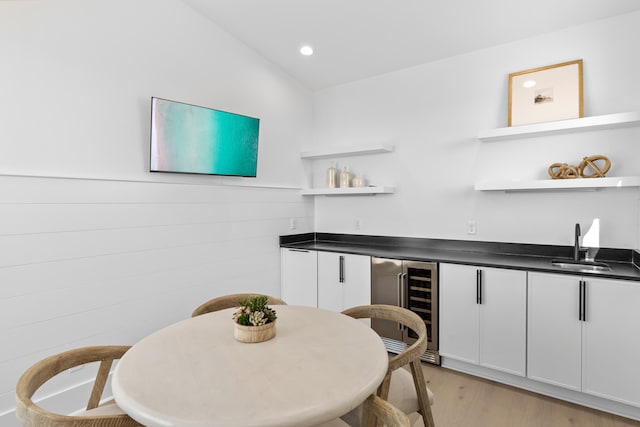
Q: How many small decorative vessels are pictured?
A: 3